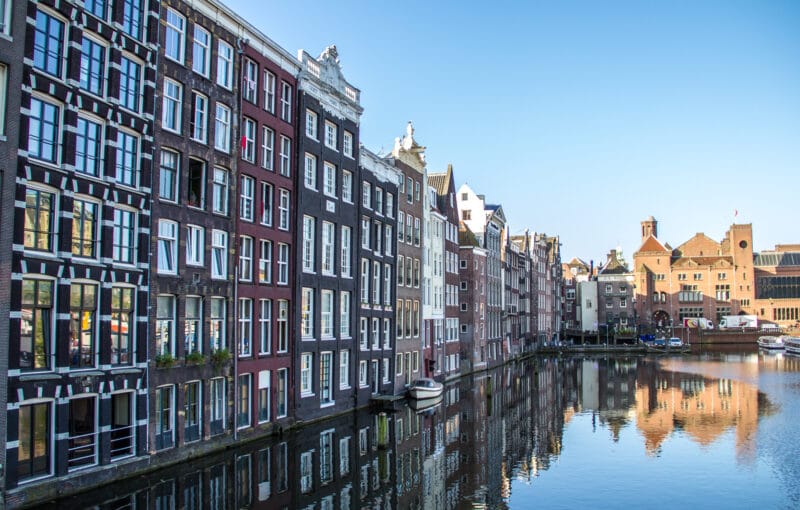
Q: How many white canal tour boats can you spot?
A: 2